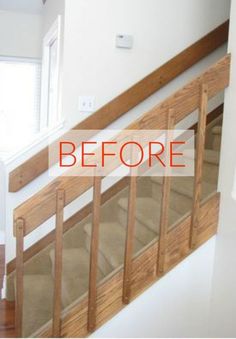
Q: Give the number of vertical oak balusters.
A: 6